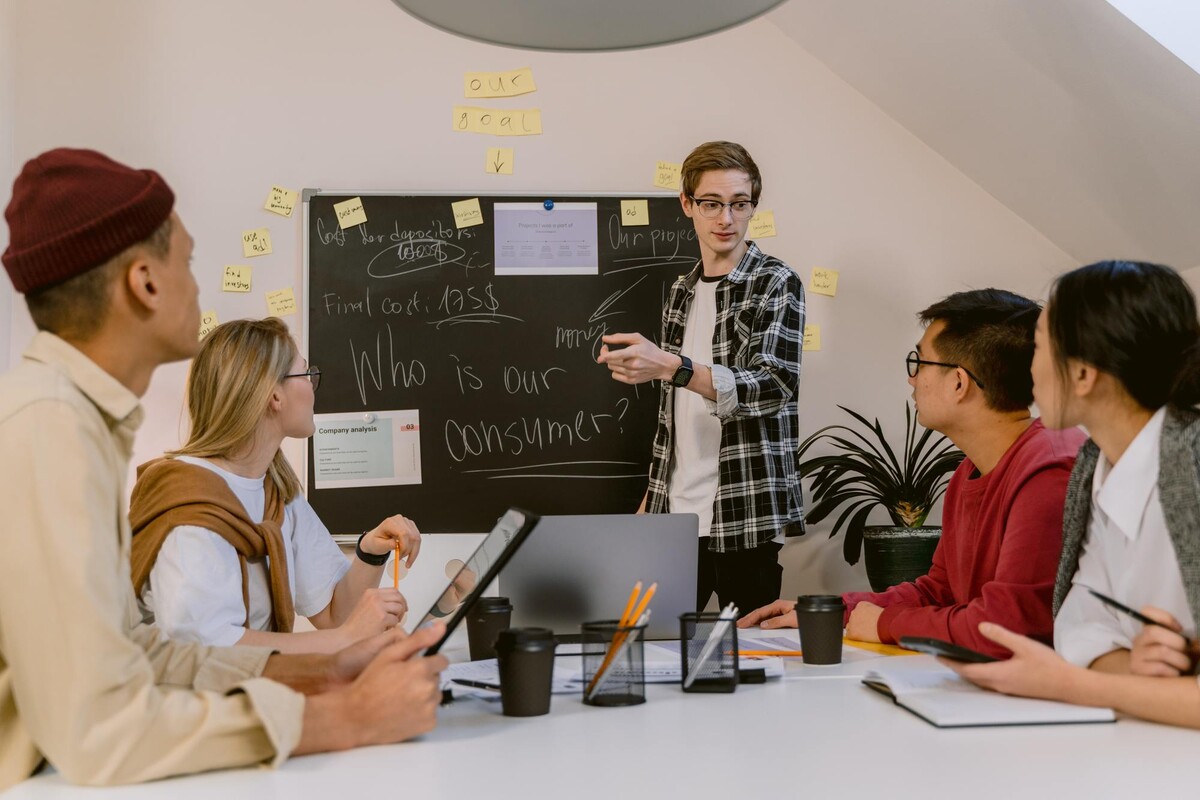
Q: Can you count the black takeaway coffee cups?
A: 3